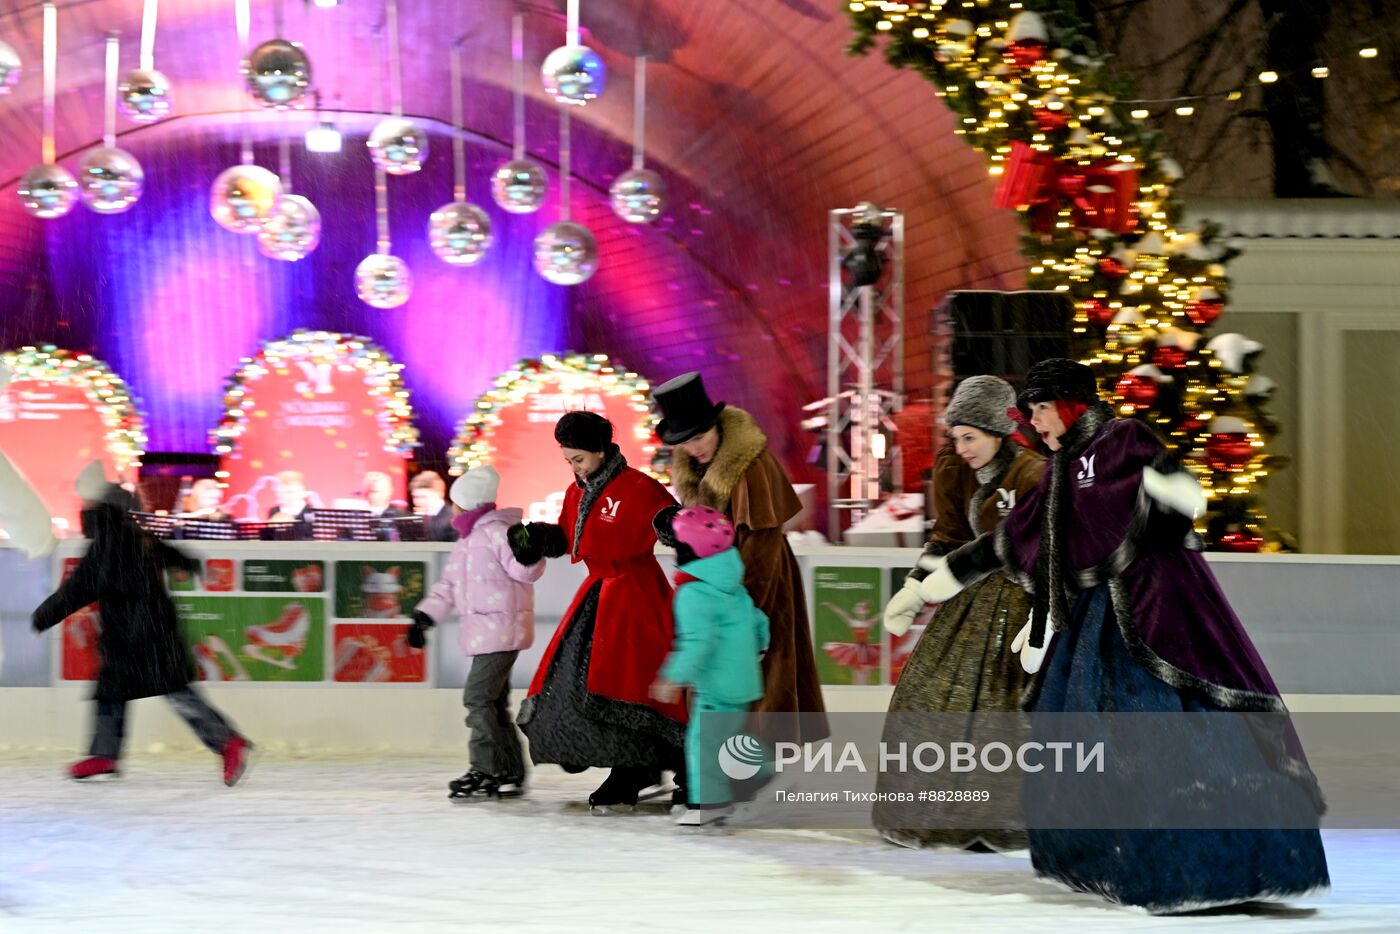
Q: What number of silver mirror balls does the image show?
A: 14